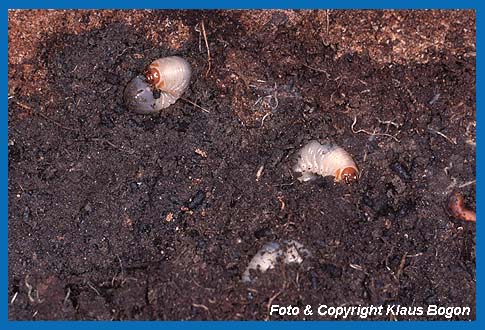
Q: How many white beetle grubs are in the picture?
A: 3